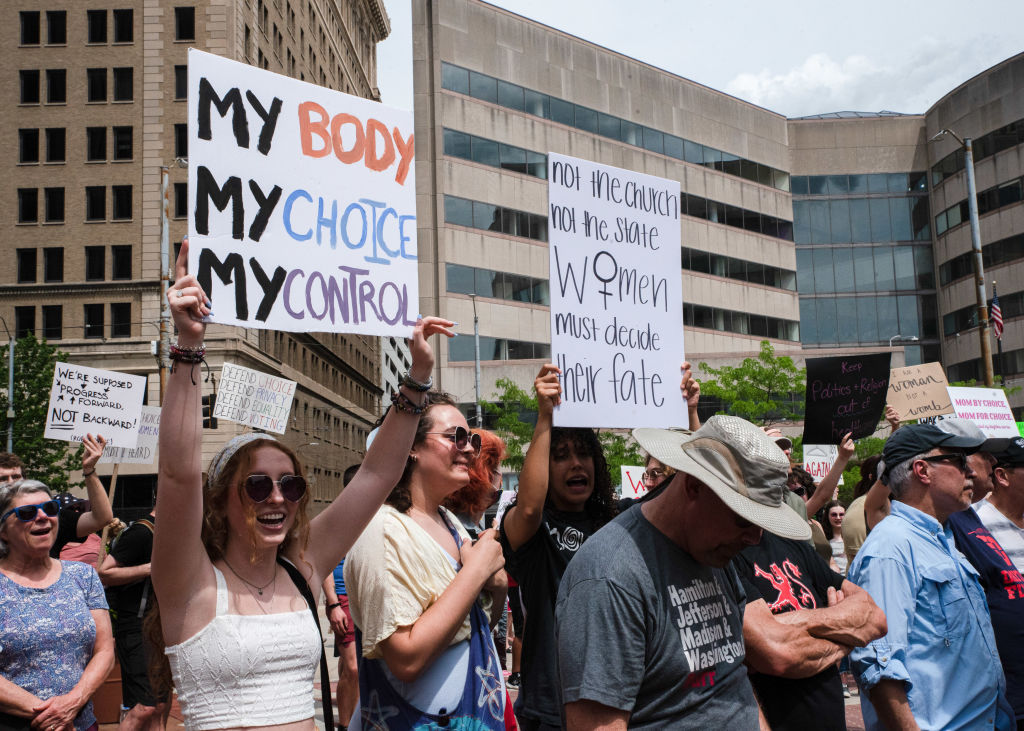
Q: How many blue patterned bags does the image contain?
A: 1